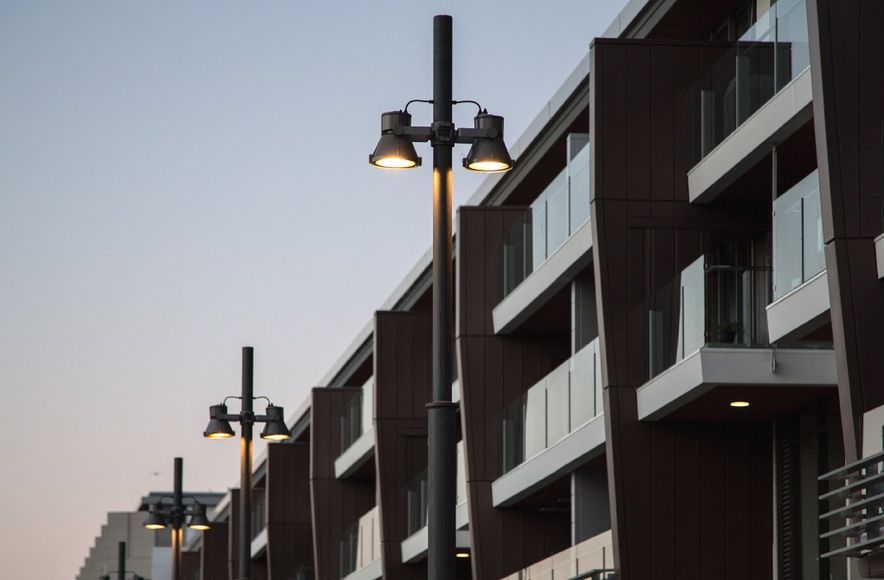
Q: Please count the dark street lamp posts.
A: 4